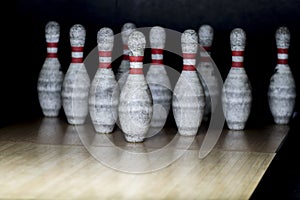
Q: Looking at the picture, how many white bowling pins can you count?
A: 10